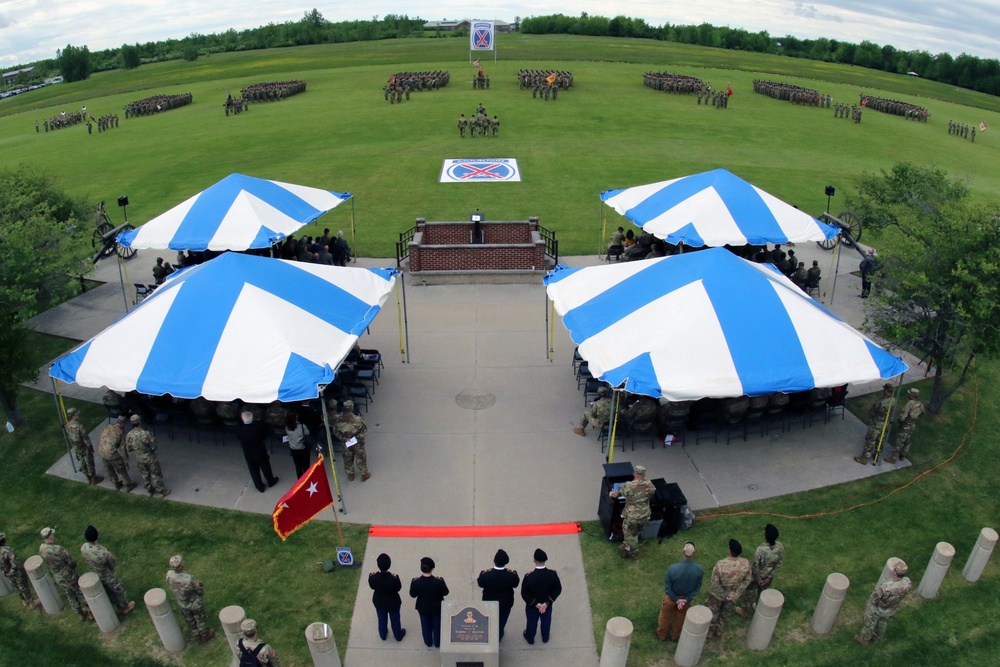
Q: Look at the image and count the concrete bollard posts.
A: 13